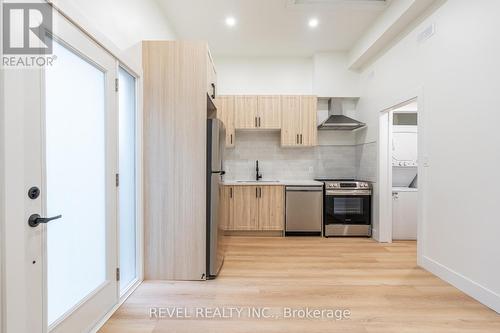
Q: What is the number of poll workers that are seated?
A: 0